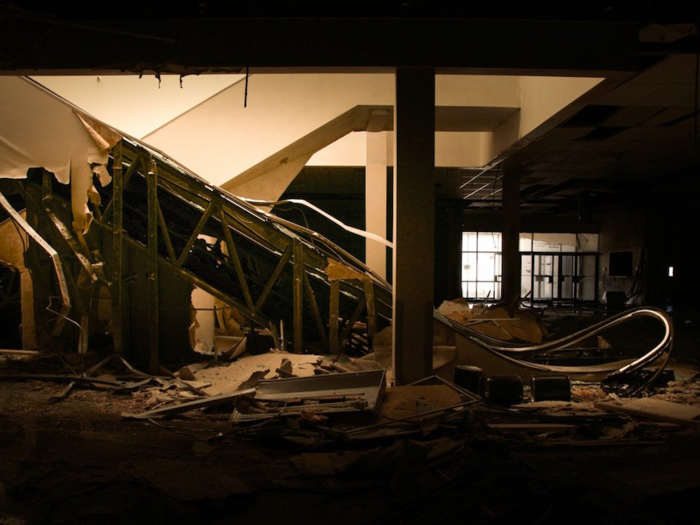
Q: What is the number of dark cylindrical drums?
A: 3